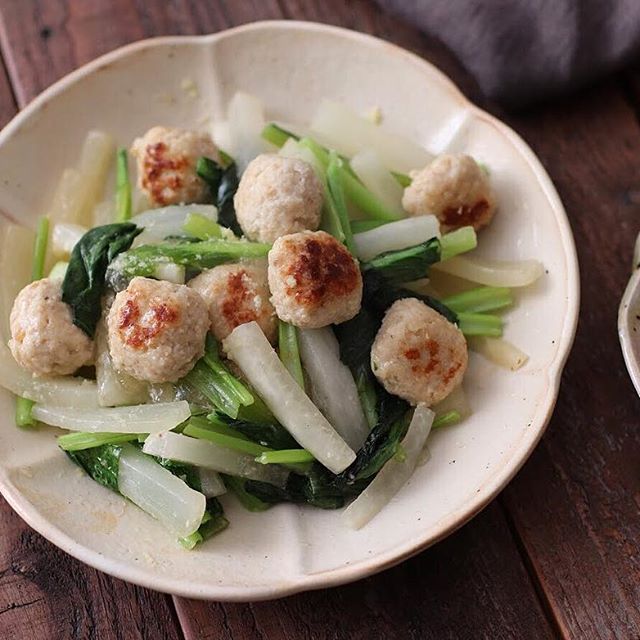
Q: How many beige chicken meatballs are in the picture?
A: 8